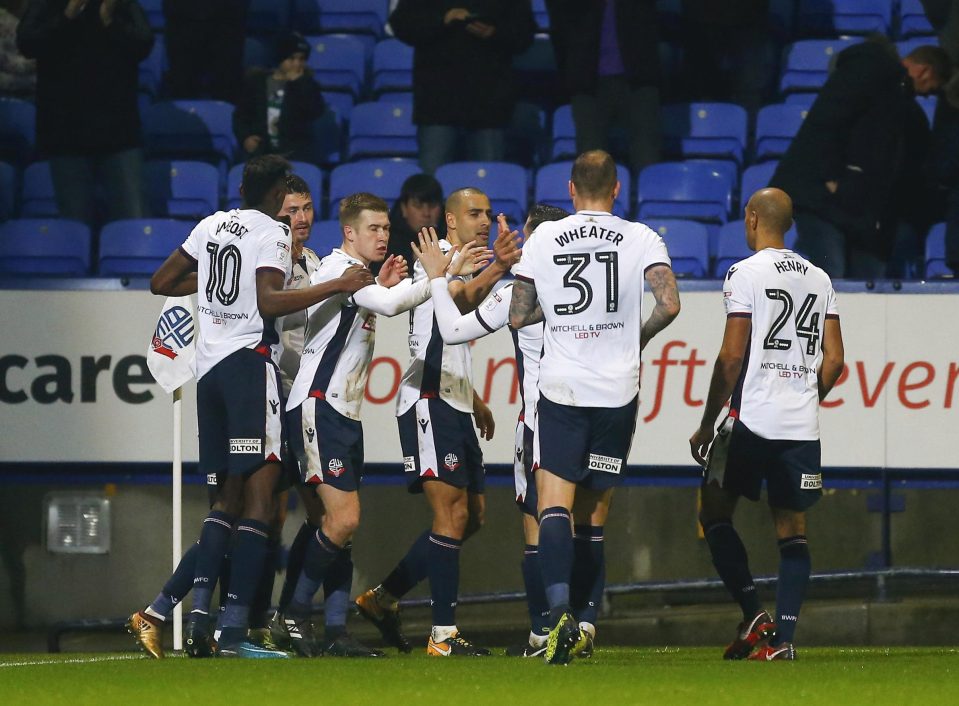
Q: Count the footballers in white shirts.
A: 7